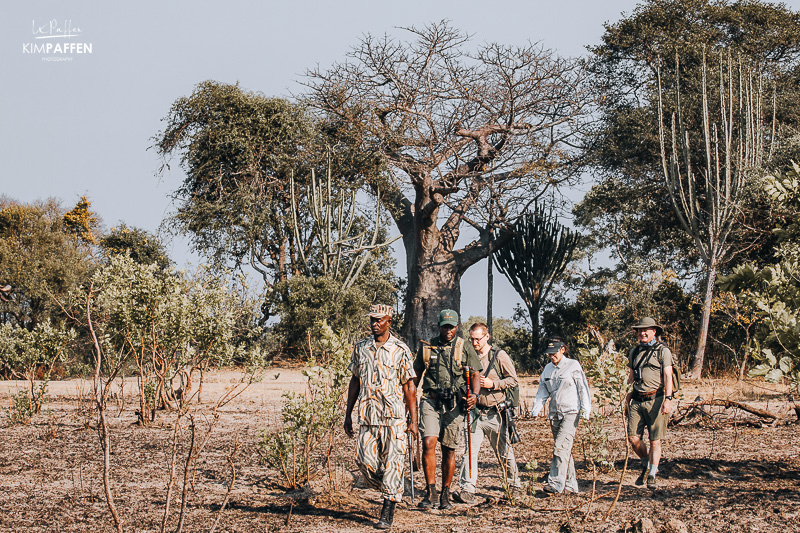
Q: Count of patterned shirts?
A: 1